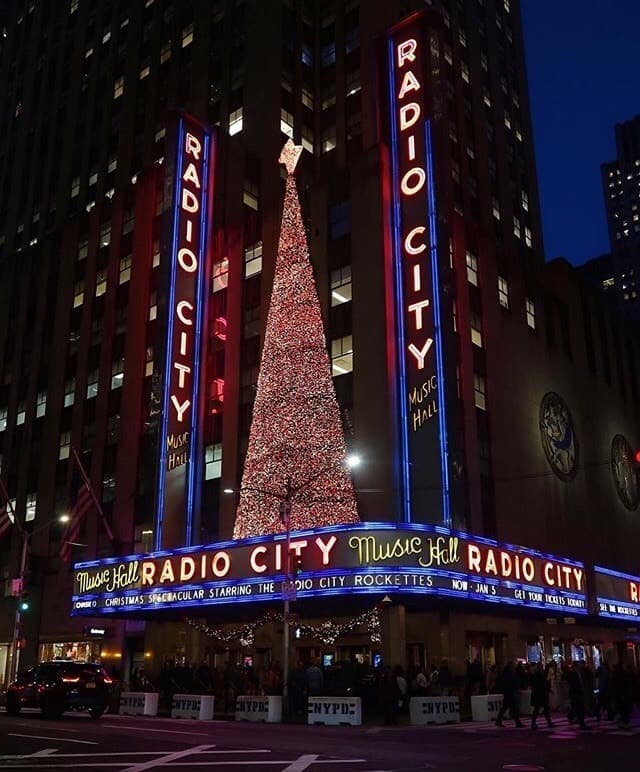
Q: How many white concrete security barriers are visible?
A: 6